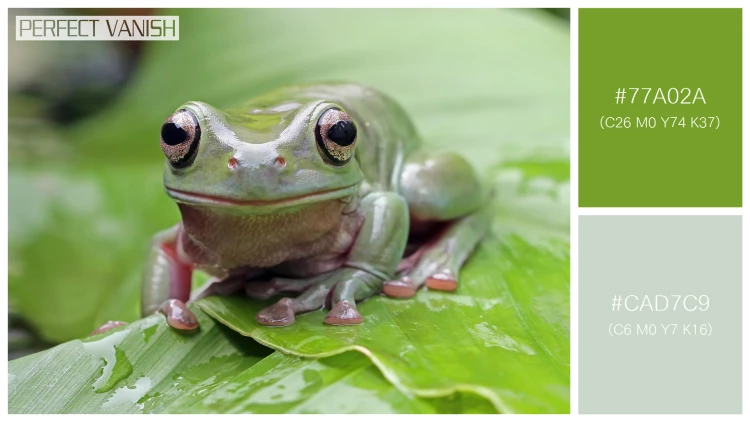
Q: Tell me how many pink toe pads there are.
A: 6